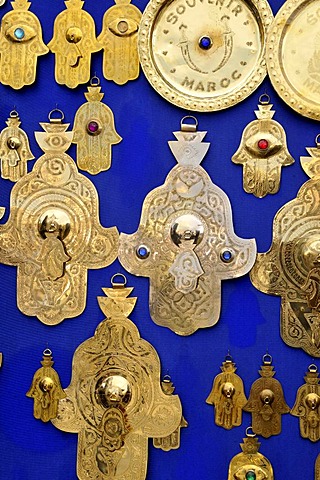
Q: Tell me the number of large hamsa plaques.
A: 4